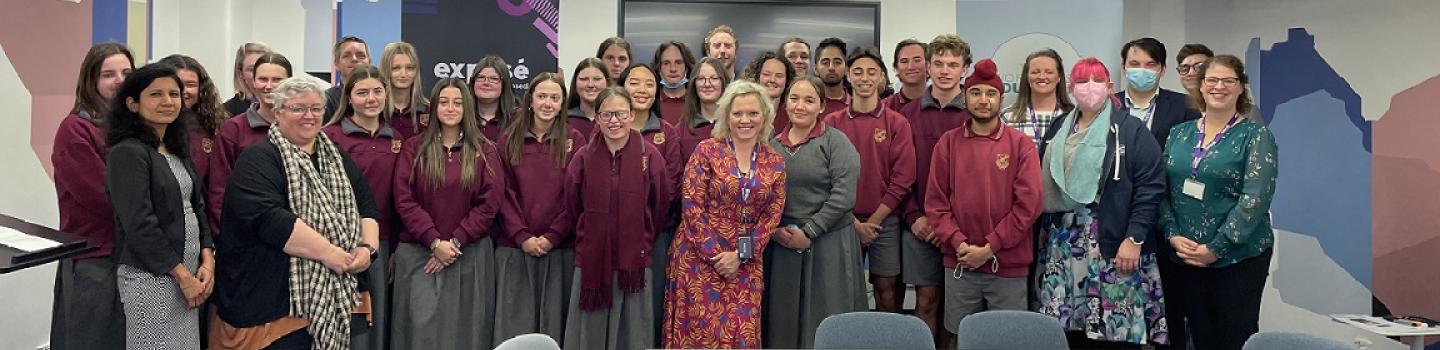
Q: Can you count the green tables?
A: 0